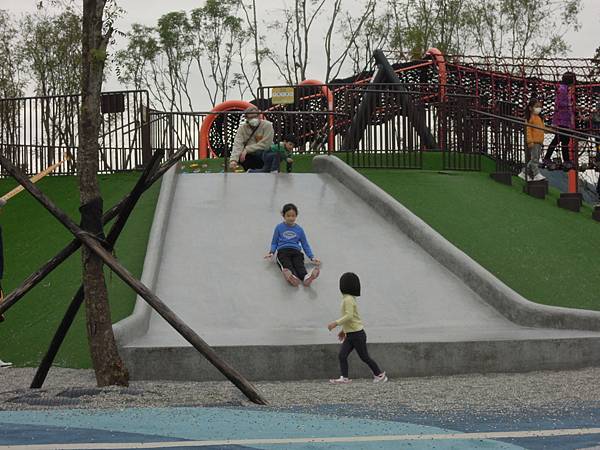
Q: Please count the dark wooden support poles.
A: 3